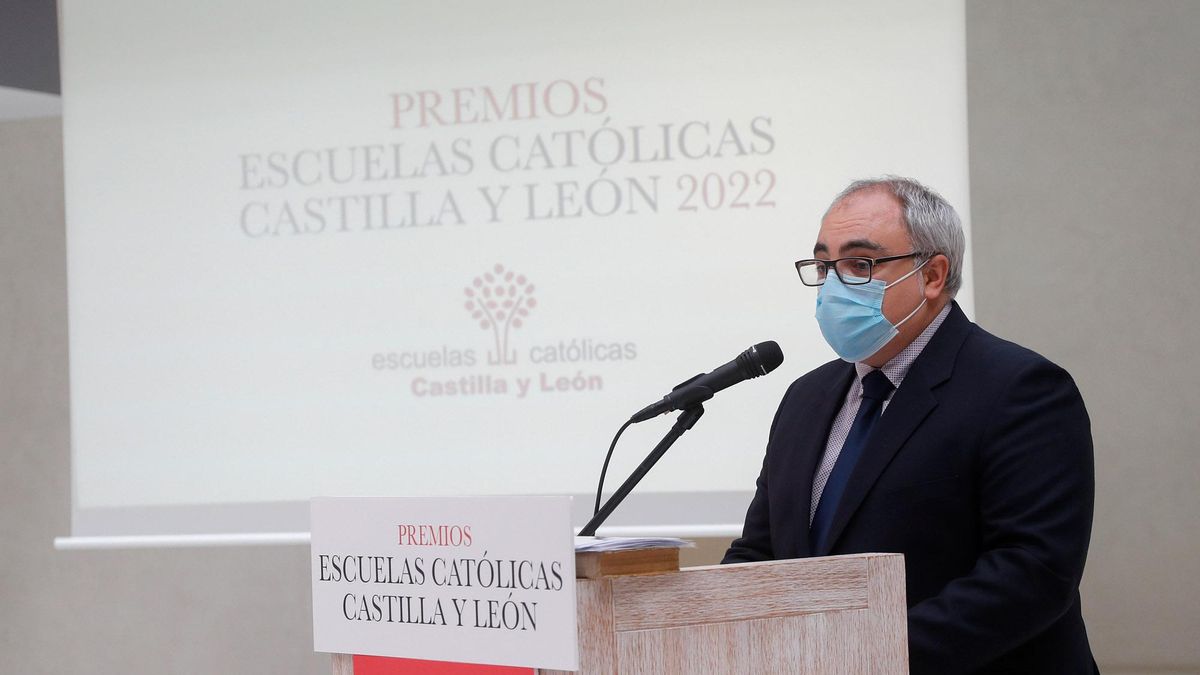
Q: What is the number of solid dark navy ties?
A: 1